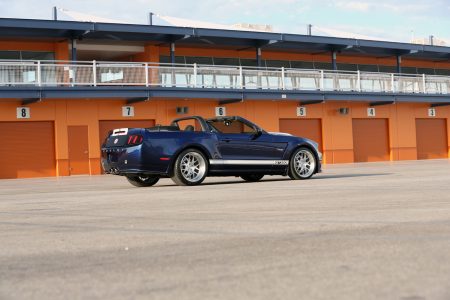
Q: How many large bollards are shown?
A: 0